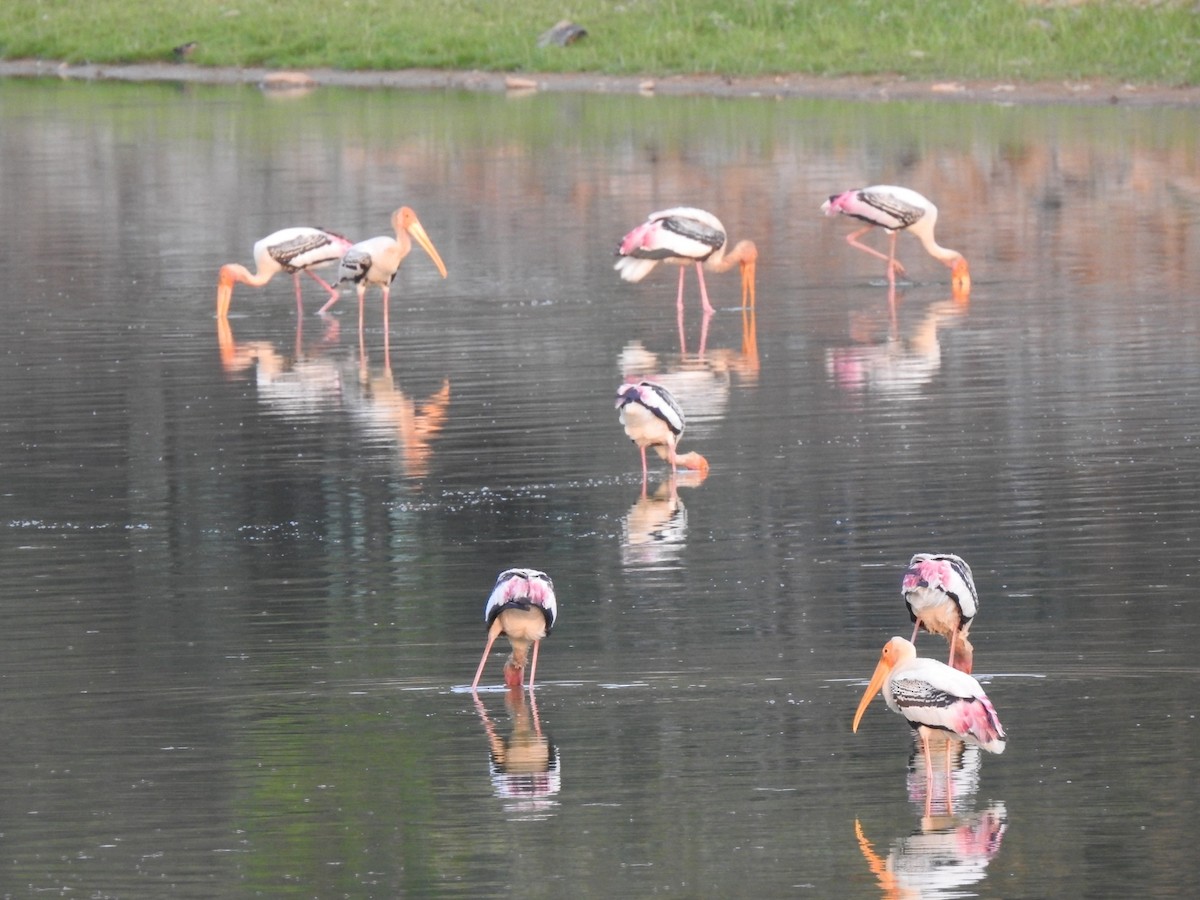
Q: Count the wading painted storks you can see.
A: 8